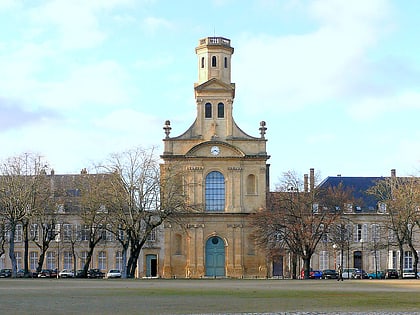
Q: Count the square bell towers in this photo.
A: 1